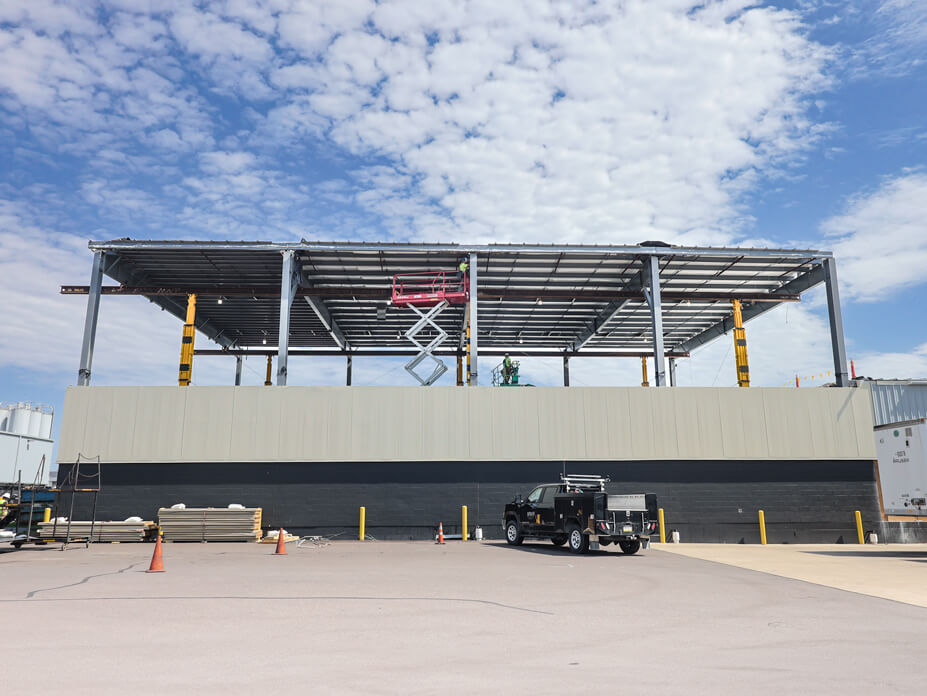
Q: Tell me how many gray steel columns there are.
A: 9